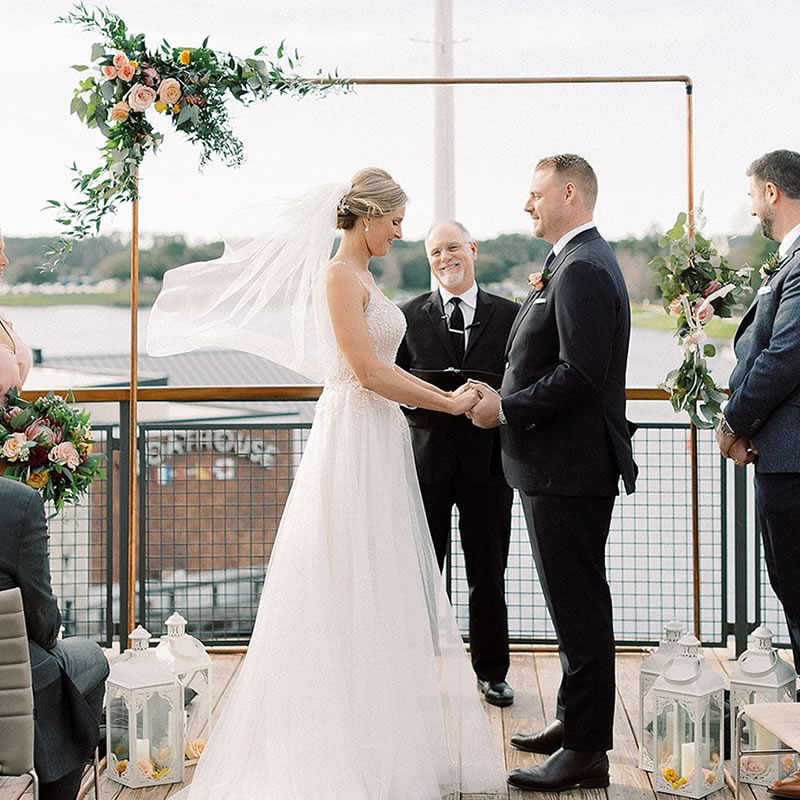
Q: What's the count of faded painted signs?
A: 1